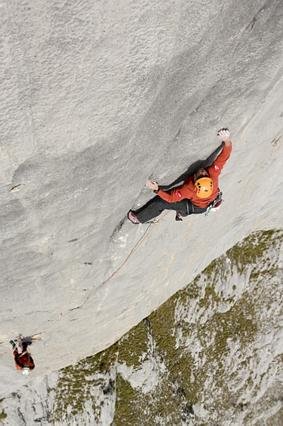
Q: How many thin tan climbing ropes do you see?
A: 1